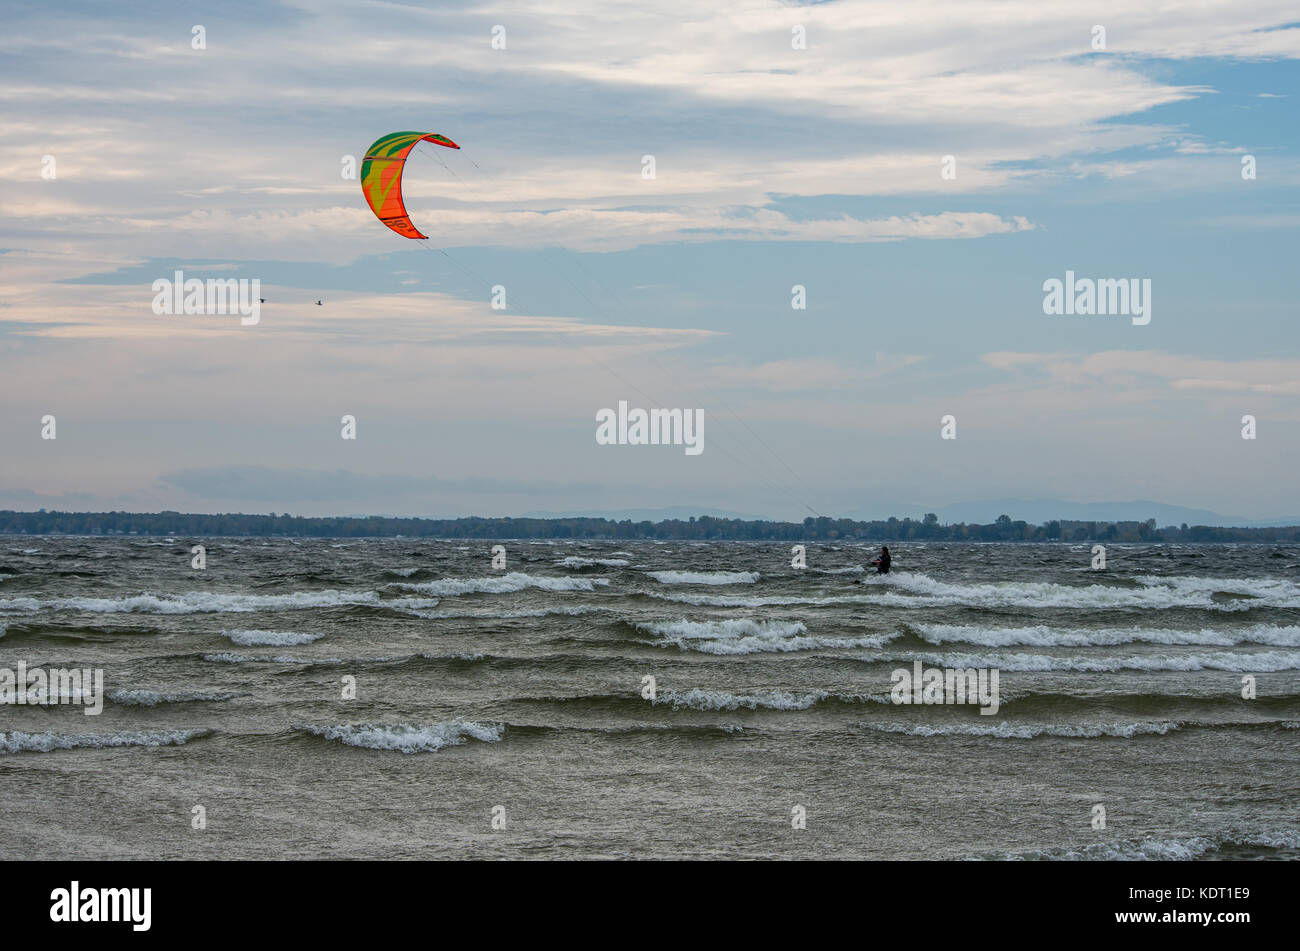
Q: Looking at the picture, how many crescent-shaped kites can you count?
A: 1